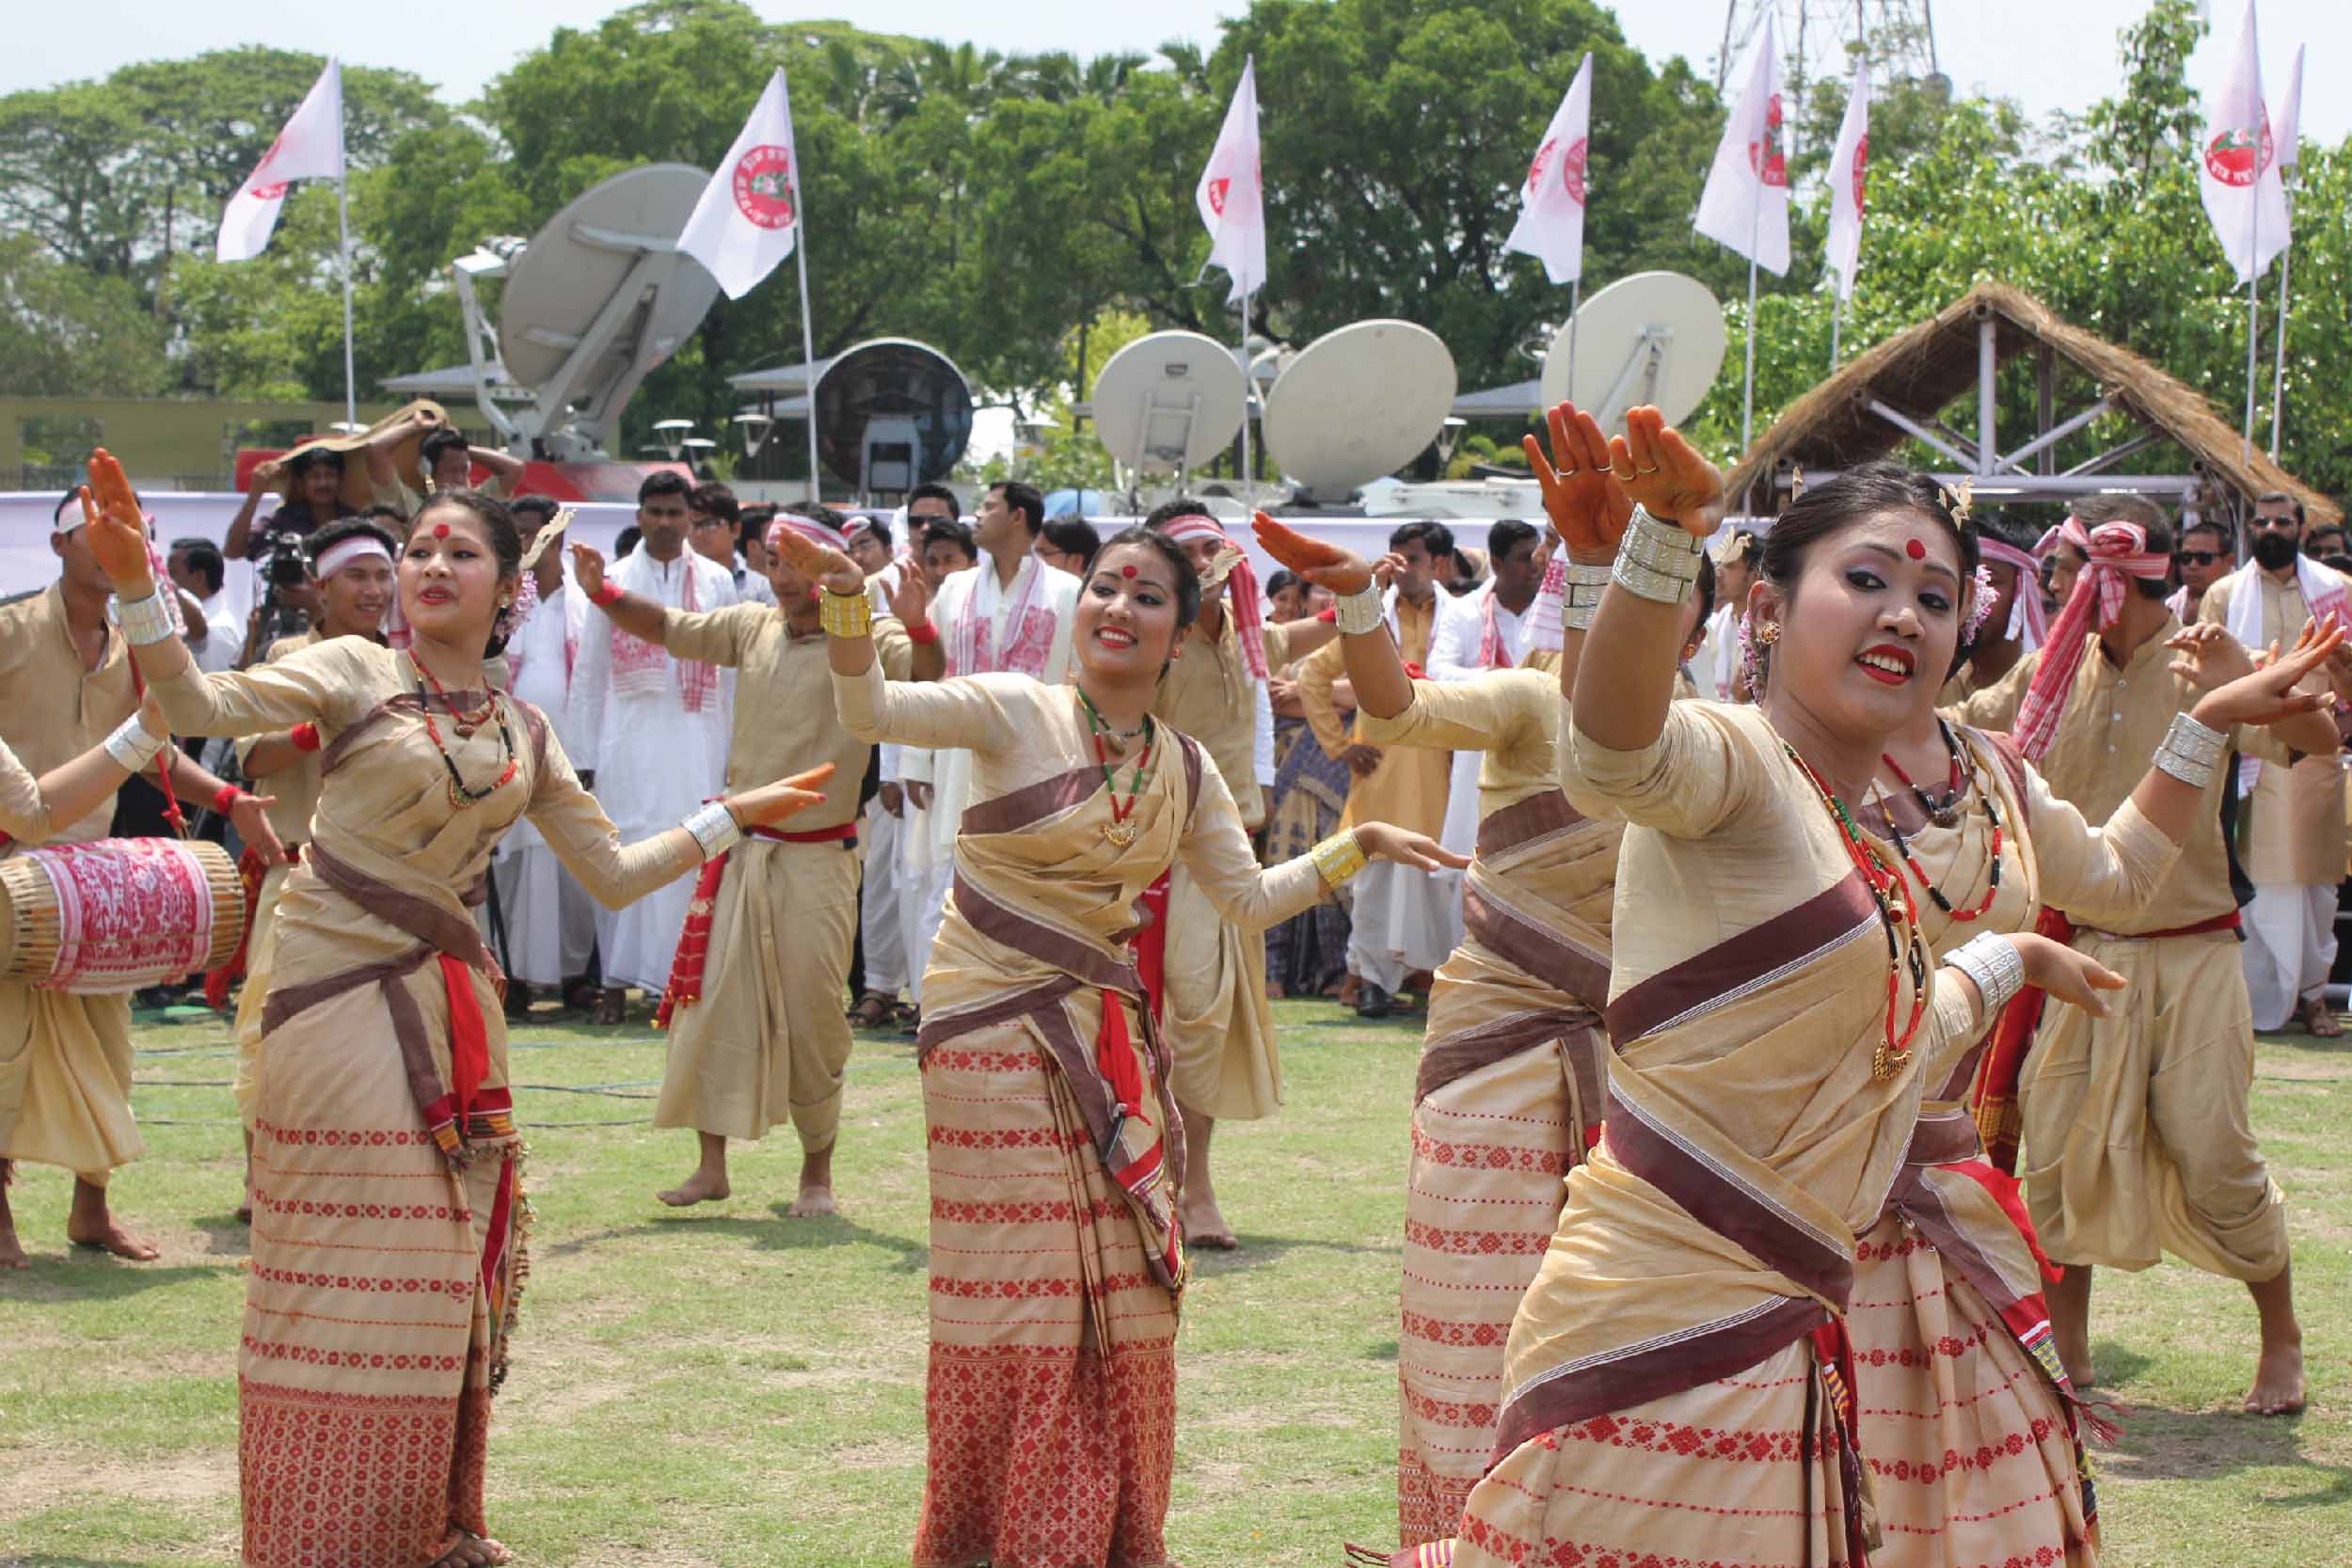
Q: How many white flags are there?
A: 8